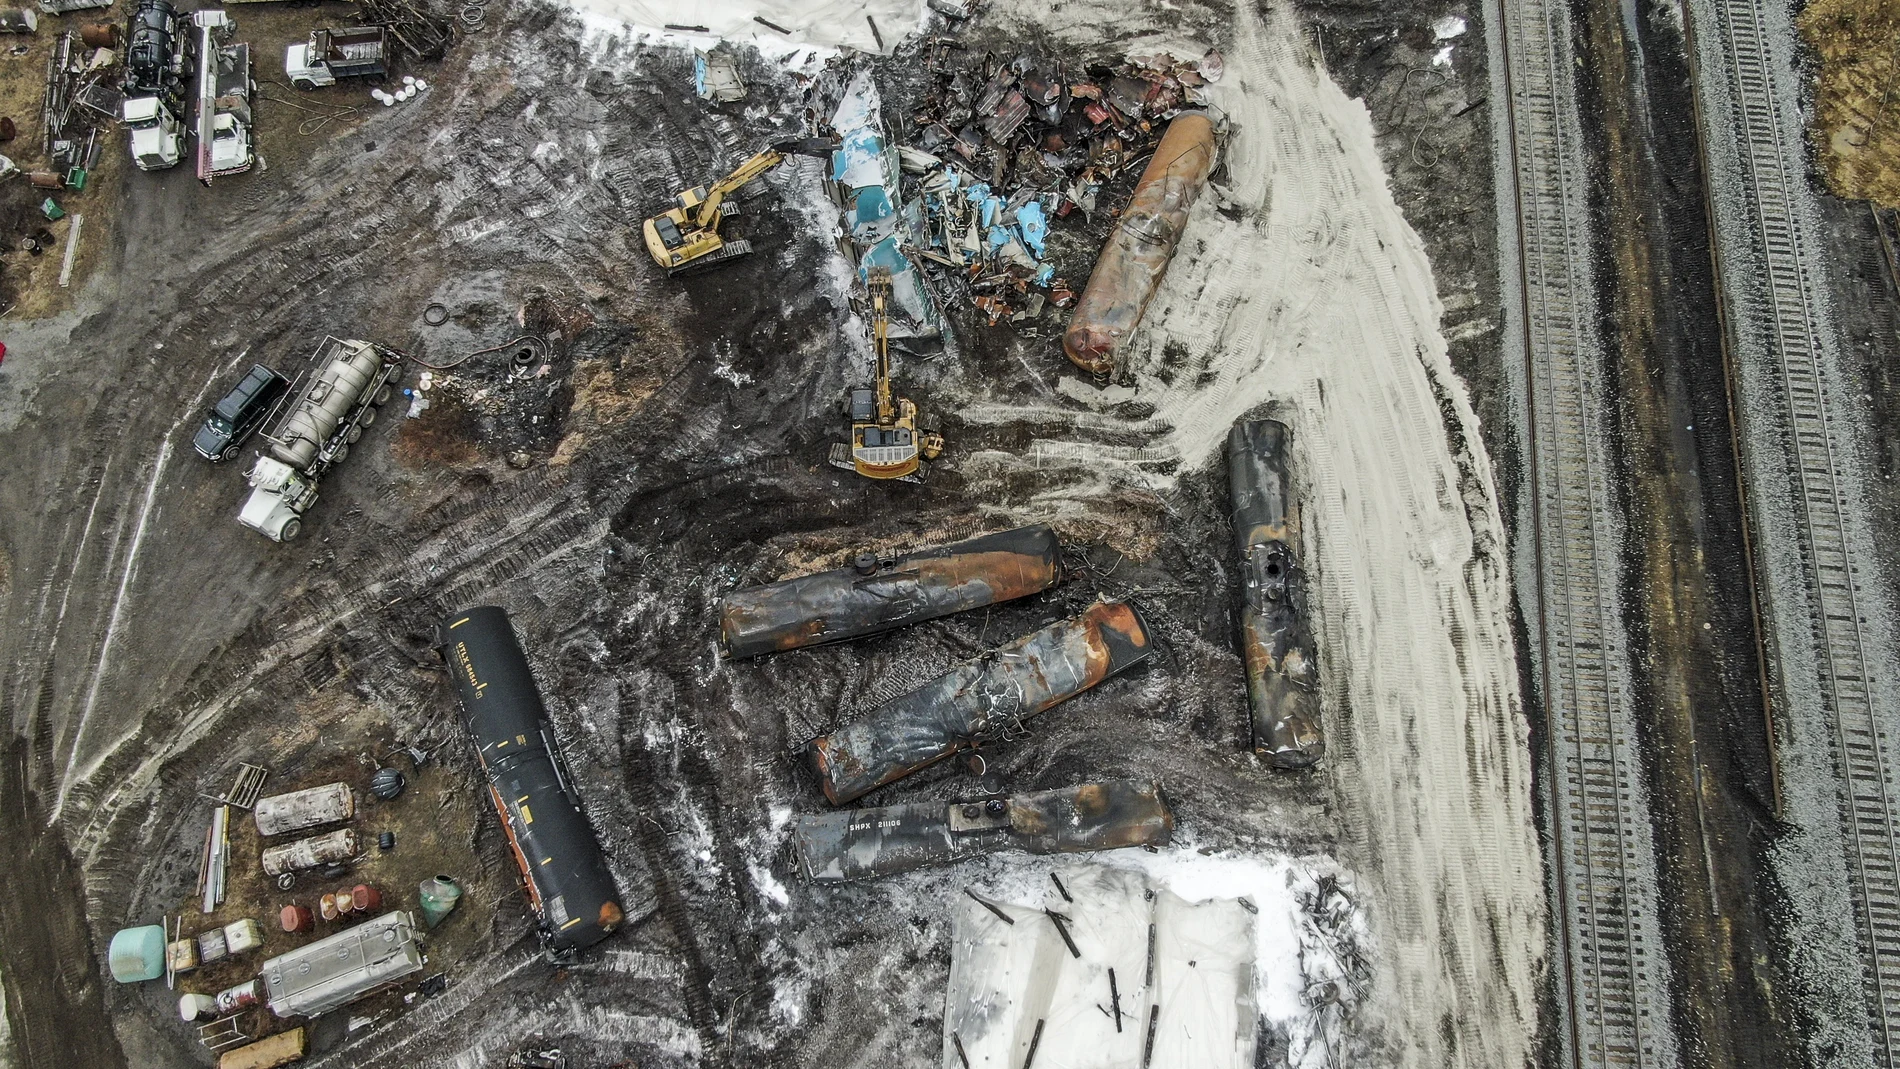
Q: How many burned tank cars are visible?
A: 5